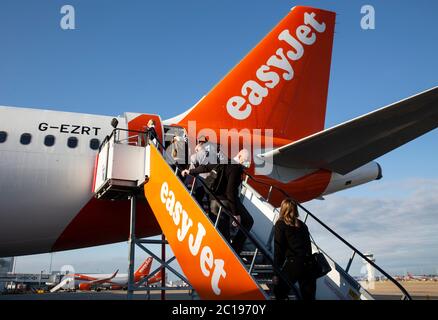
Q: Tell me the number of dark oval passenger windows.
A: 5